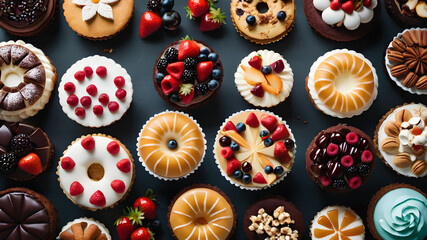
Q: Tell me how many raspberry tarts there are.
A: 2